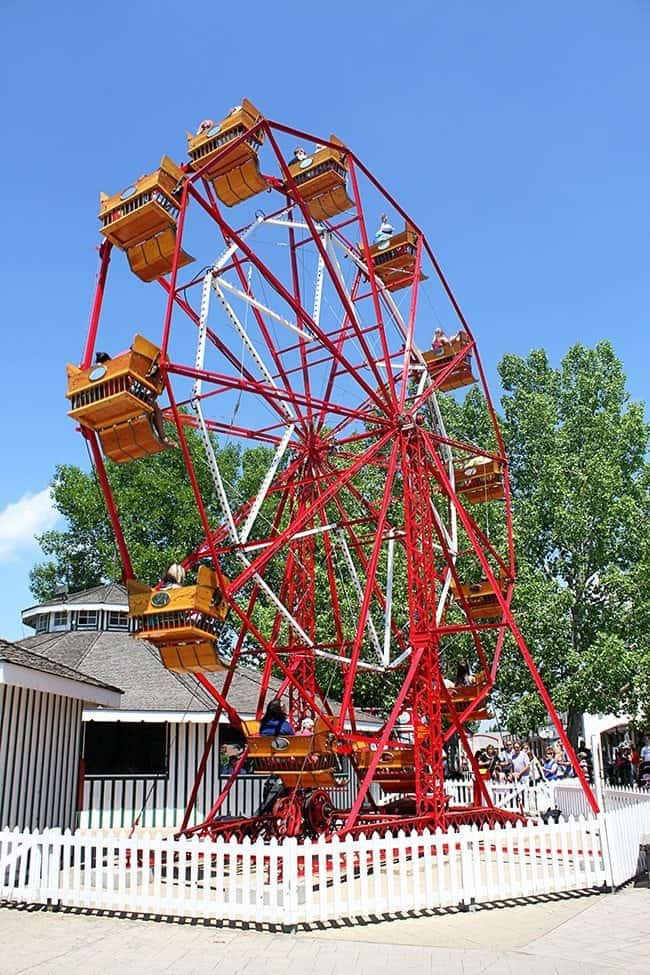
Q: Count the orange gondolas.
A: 12